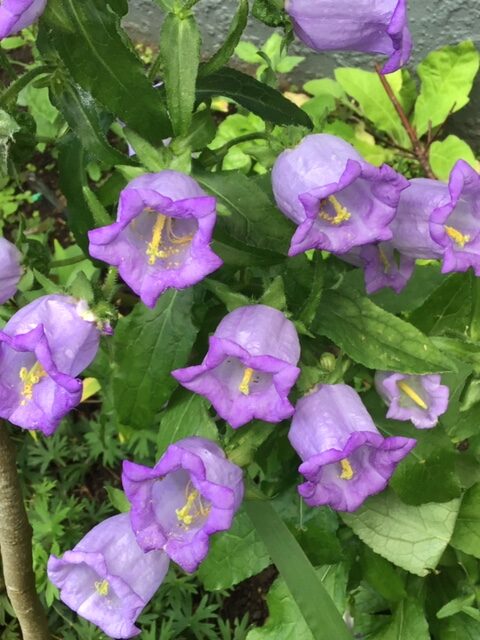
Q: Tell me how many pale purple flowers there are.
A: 13